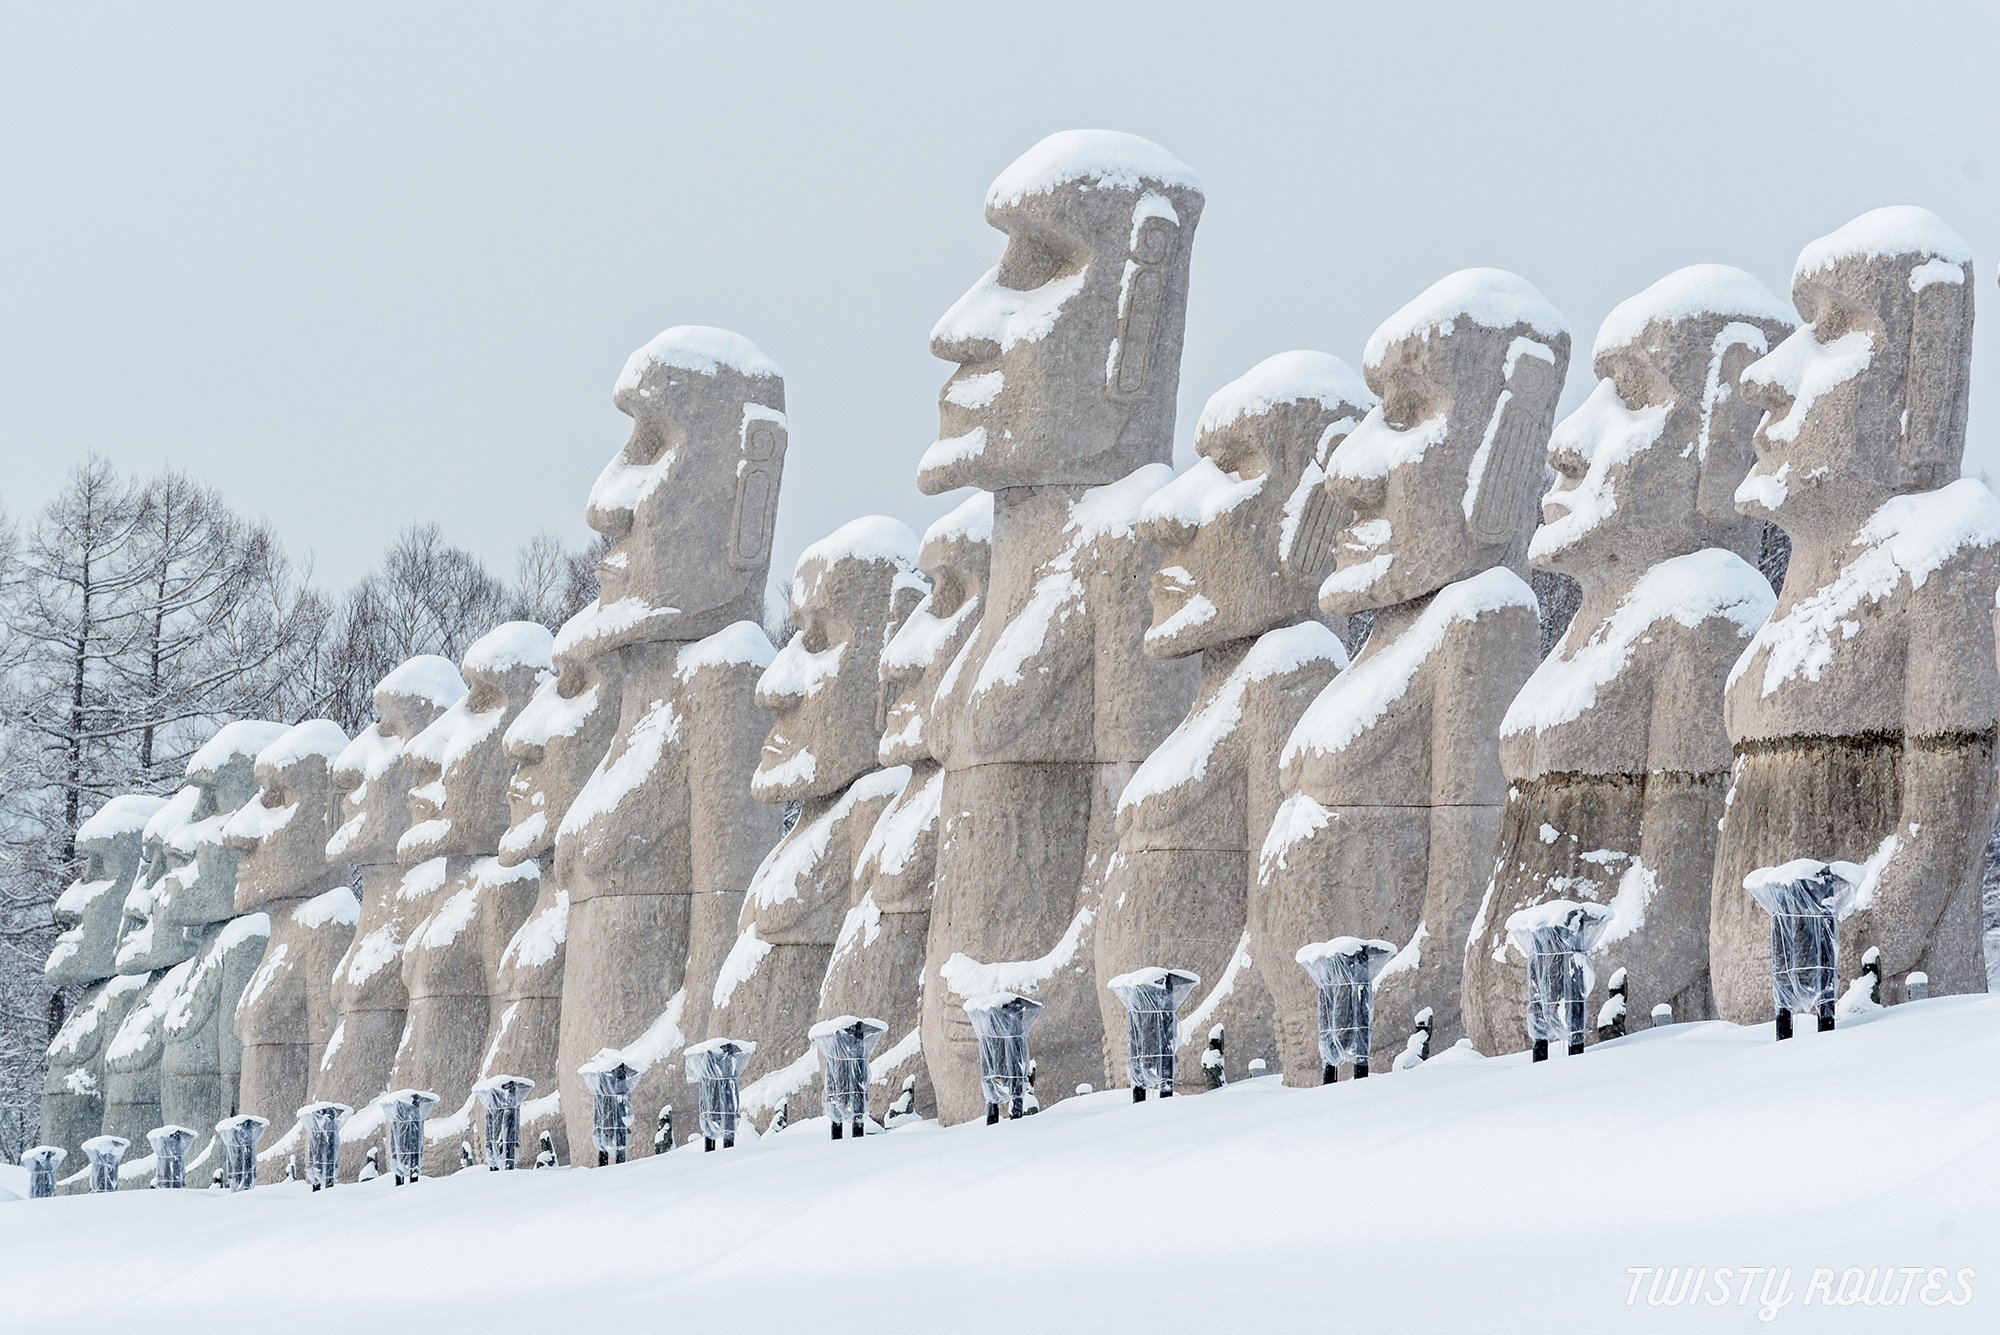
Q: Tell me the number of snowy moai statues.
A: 15